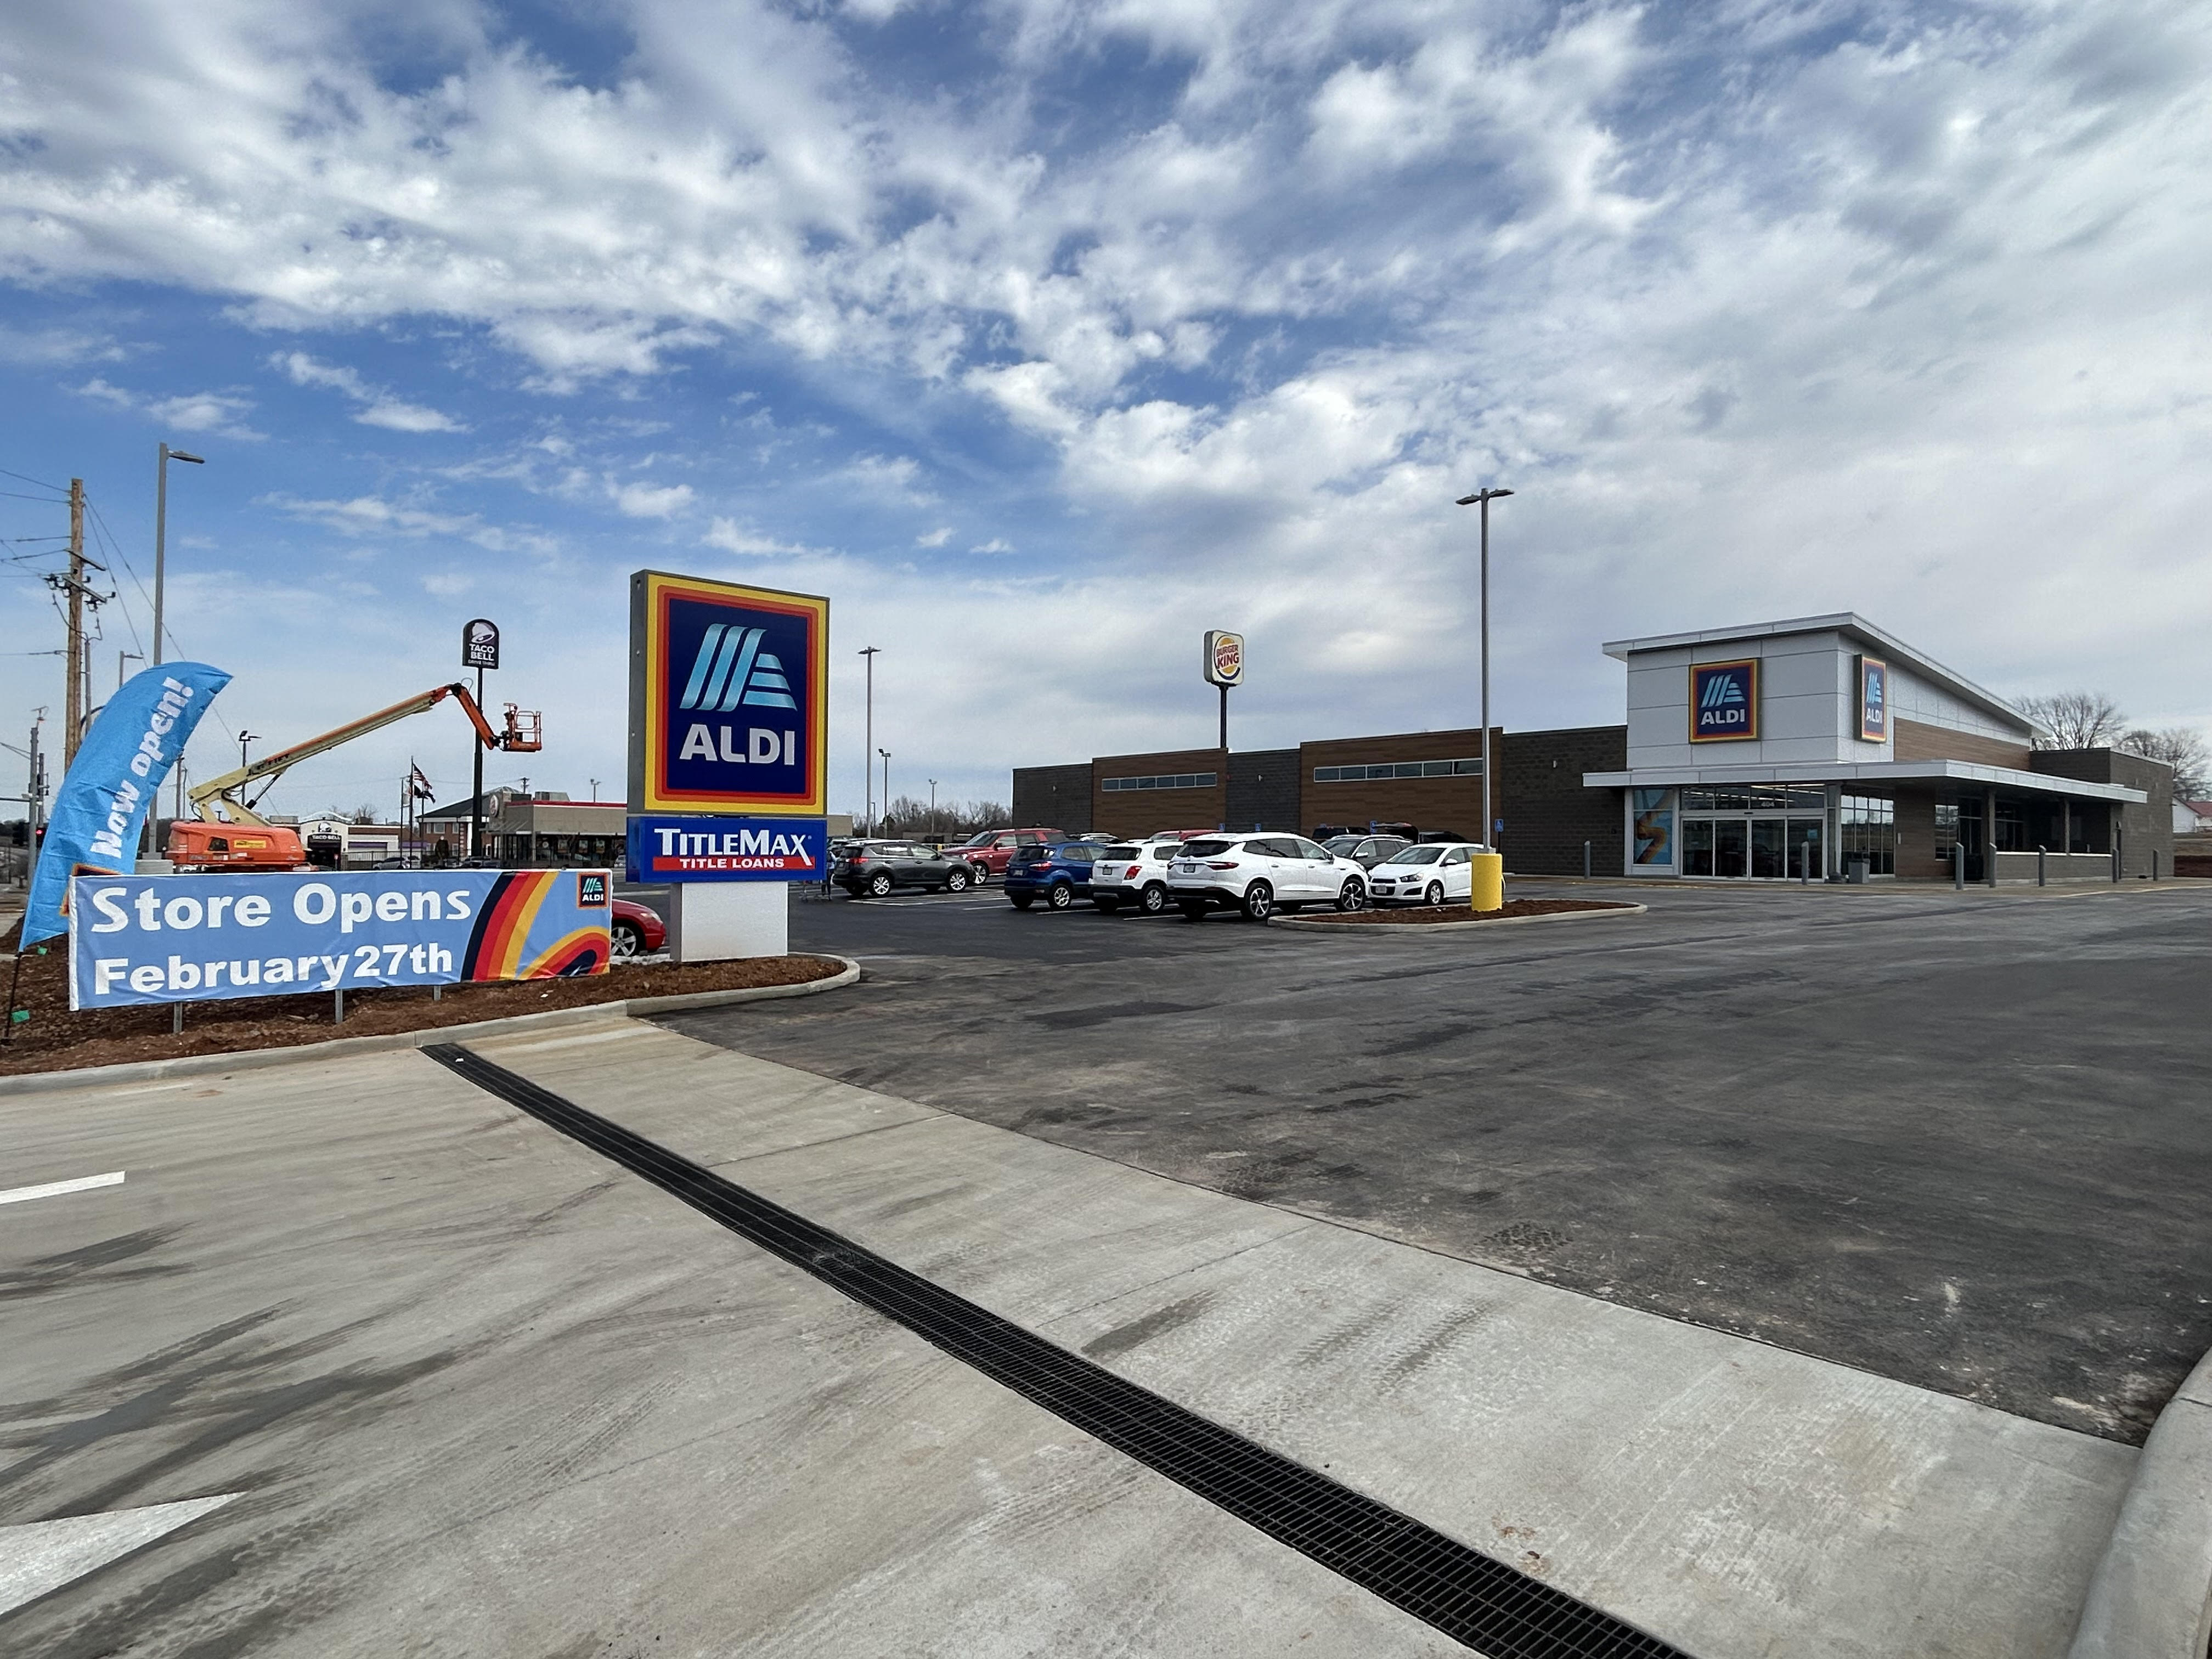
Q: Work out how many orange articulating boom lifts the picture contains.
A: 1